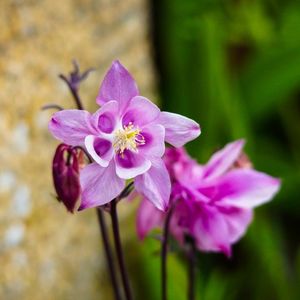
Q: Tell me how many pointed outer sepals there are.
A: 5